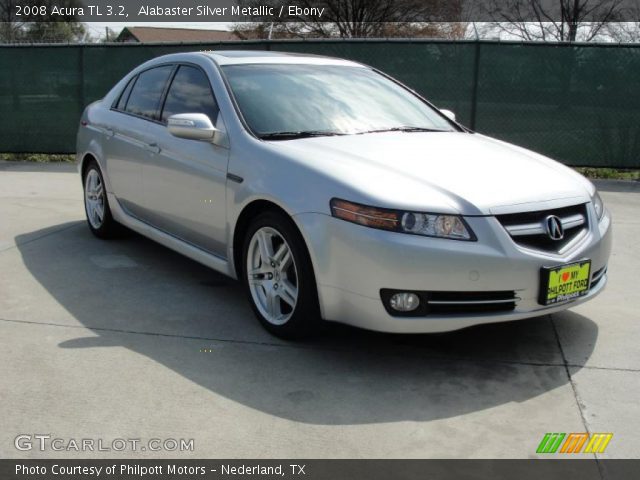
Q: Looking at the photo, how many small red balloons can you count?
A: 0